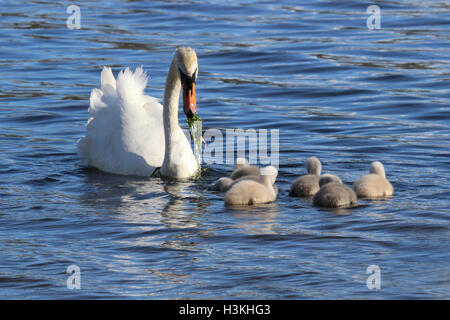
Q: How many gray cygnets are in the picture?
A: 6